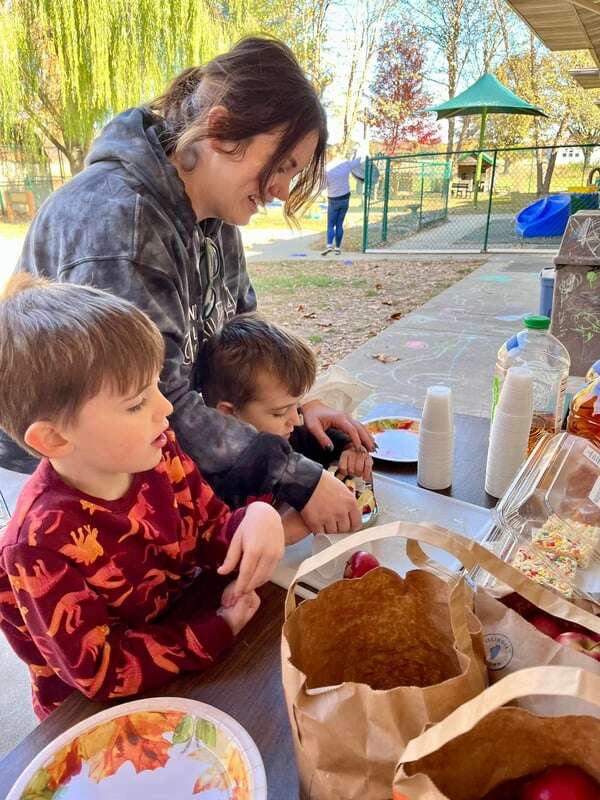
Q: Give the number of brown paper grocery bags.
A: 3